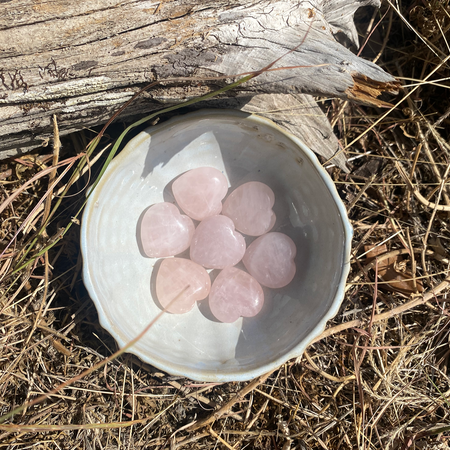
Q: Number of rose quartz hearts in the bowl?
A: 7